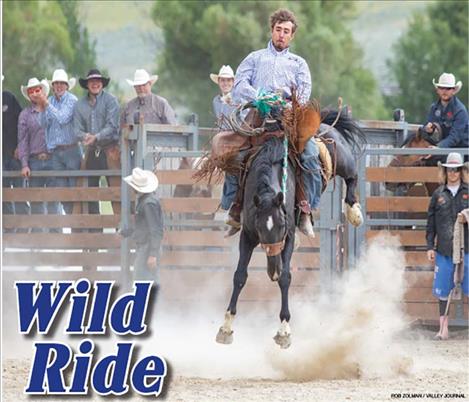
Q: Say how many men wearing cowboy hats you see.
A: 8